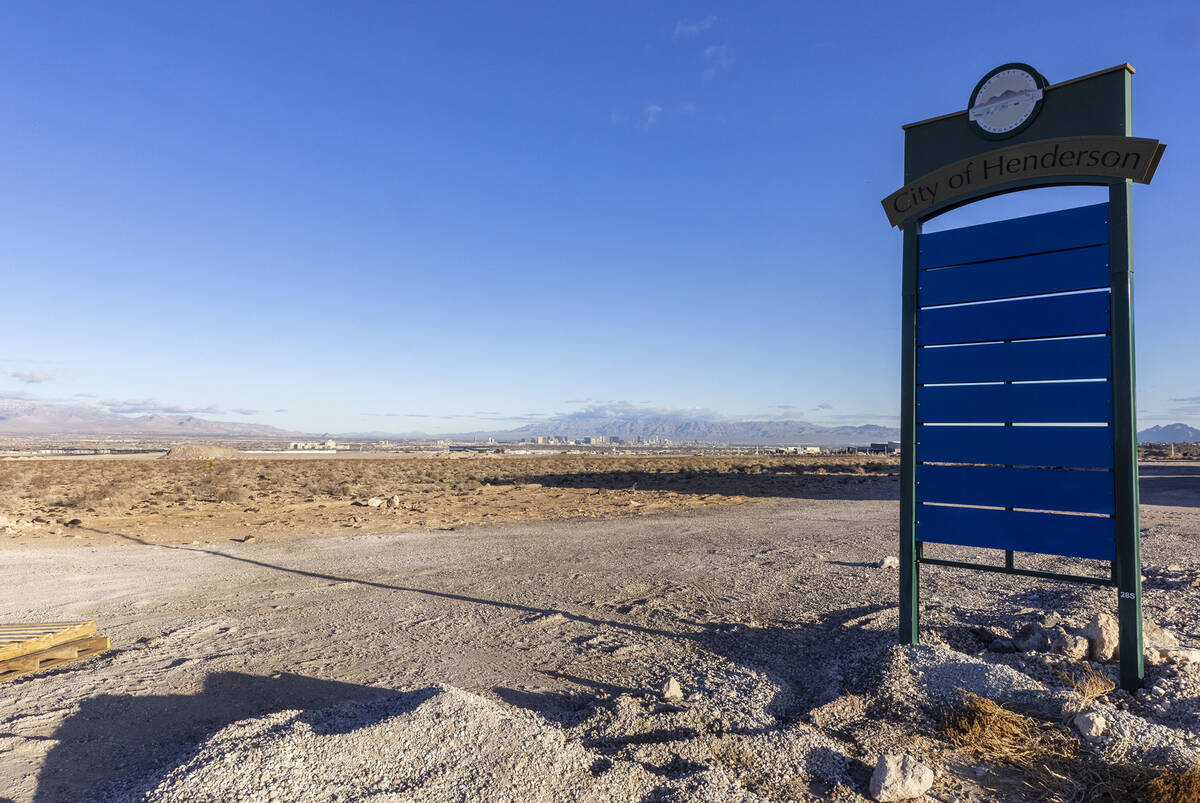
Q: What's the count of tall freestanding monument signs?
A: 1